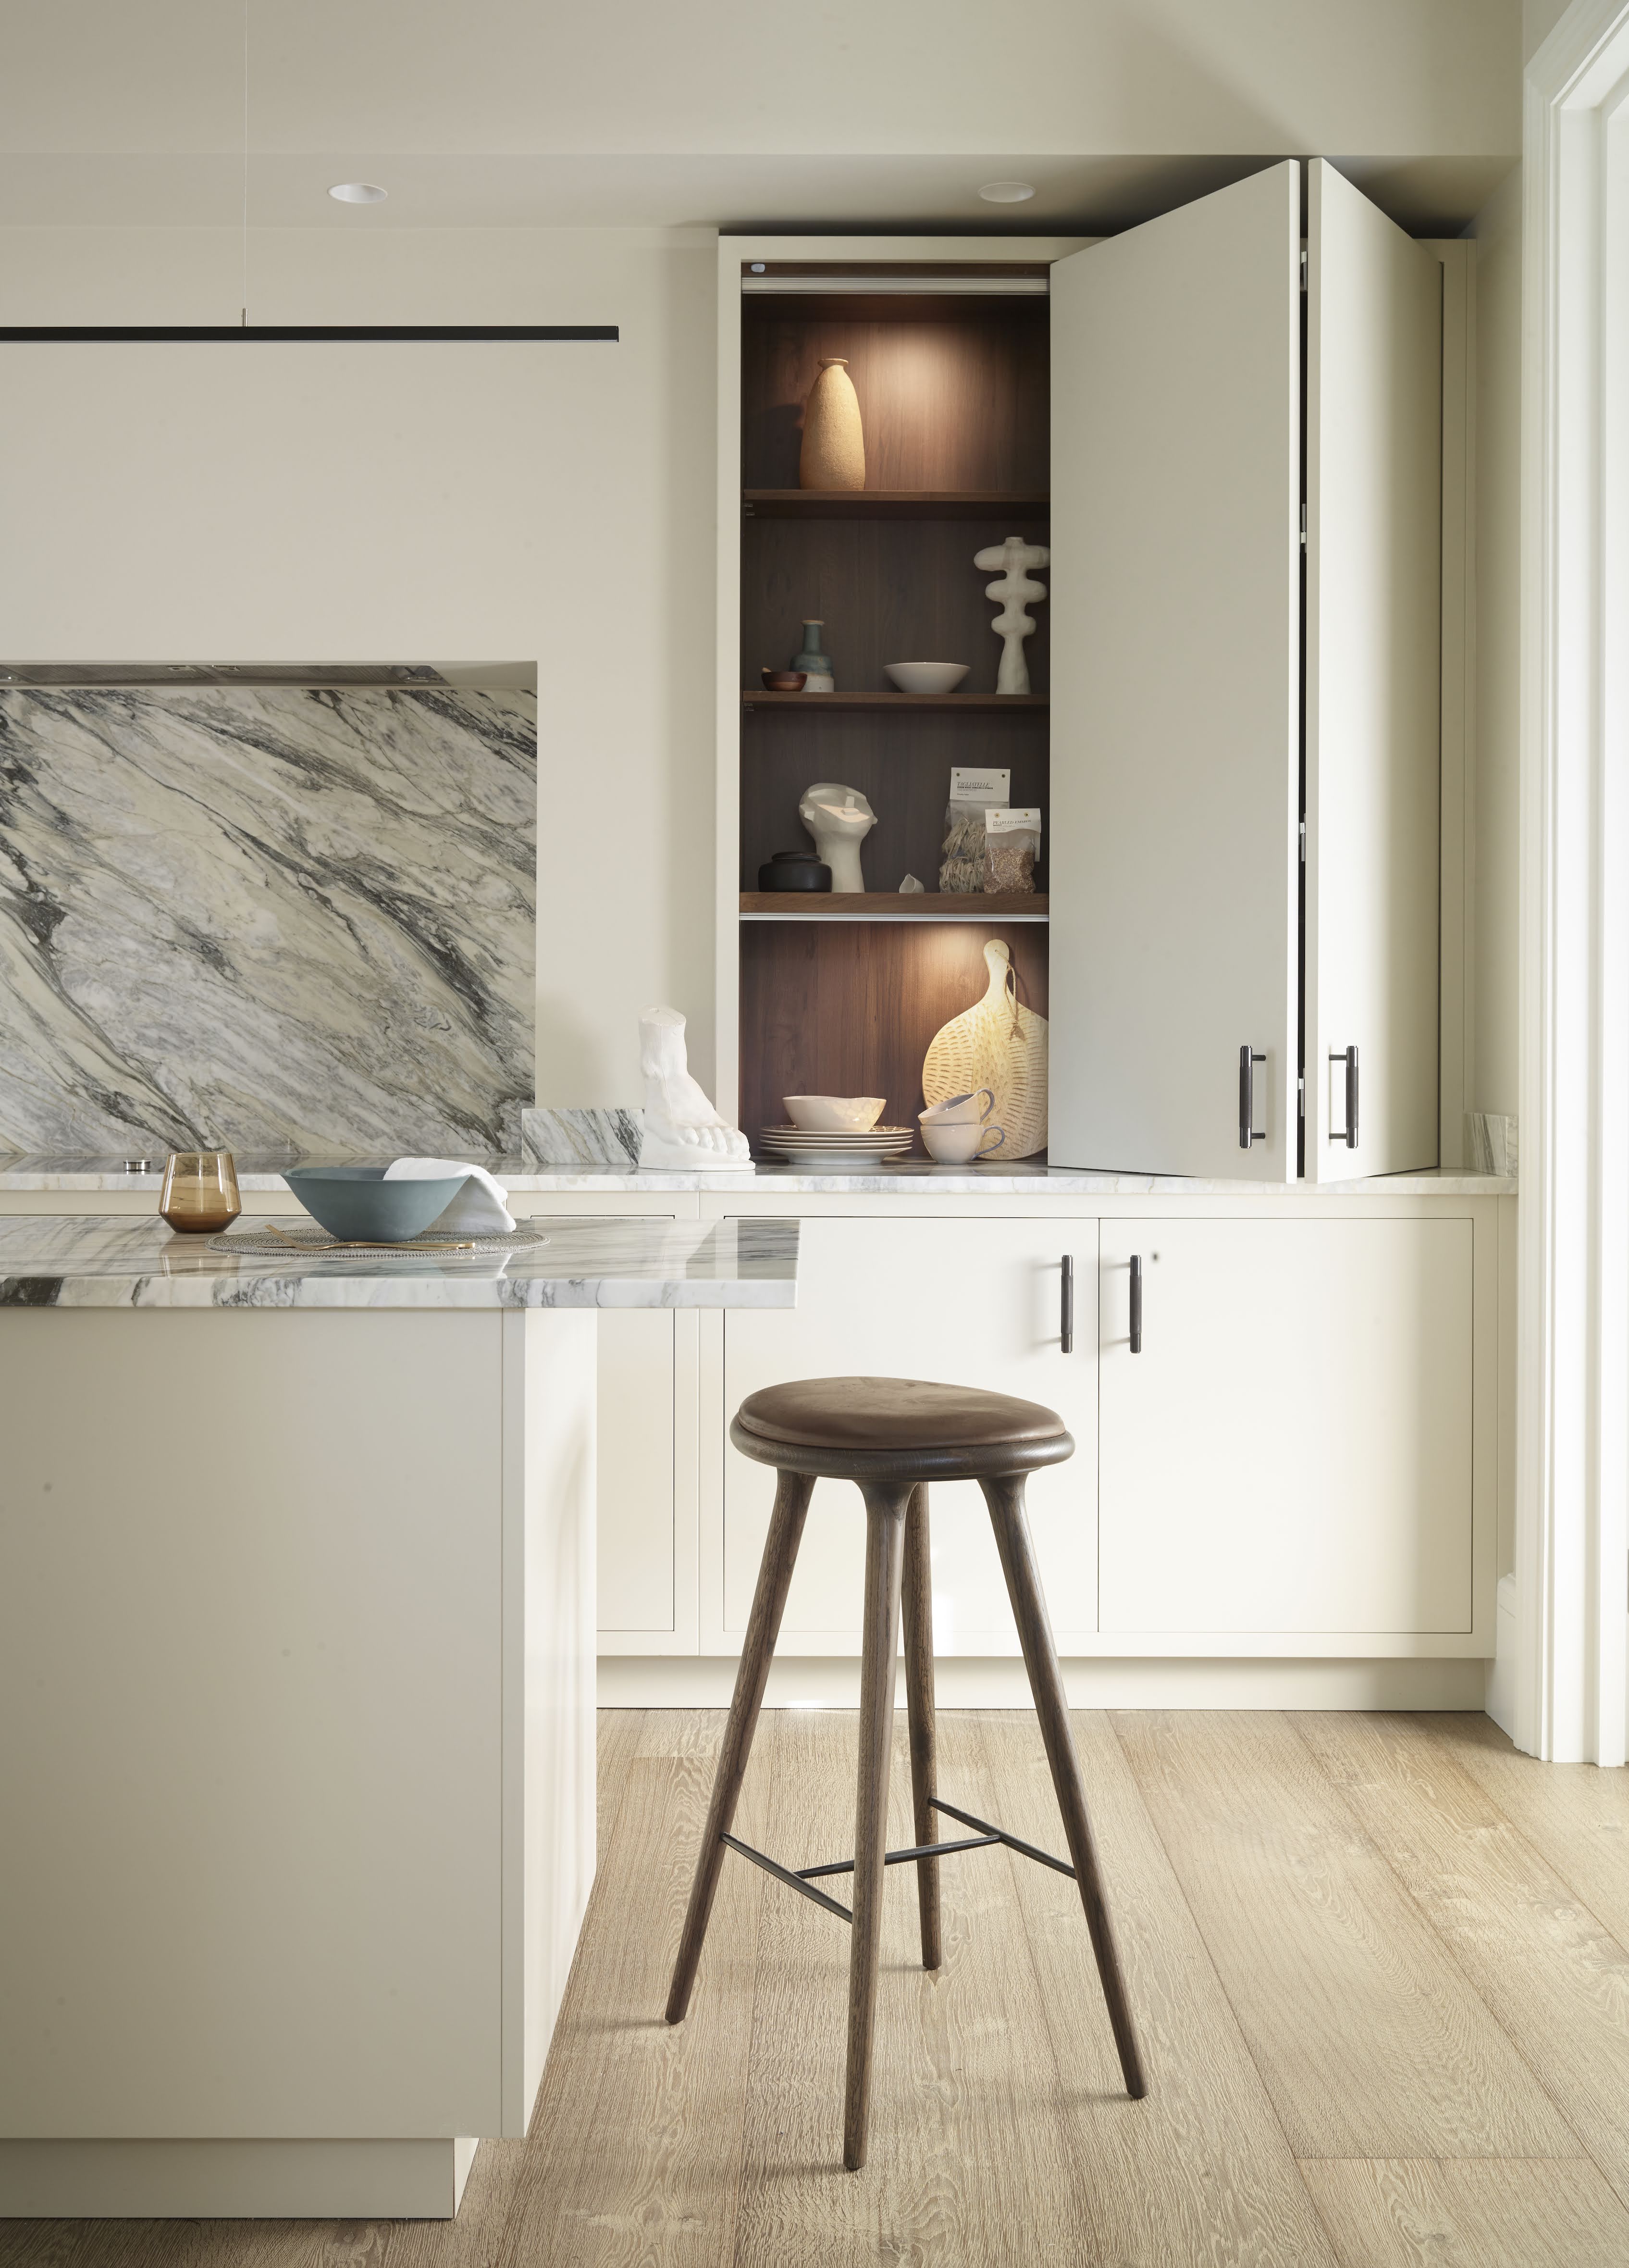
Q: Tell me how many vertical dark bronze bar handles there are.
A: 4